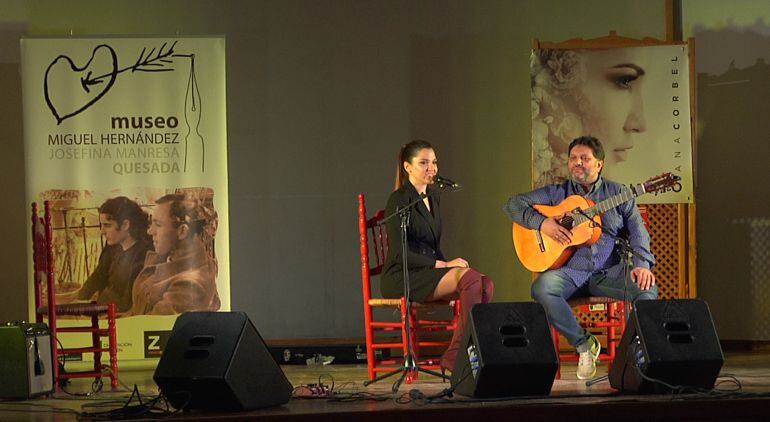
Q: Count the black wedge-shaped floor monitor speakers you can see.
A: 3